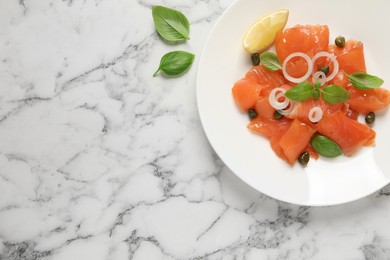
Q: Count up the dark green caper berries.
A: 7